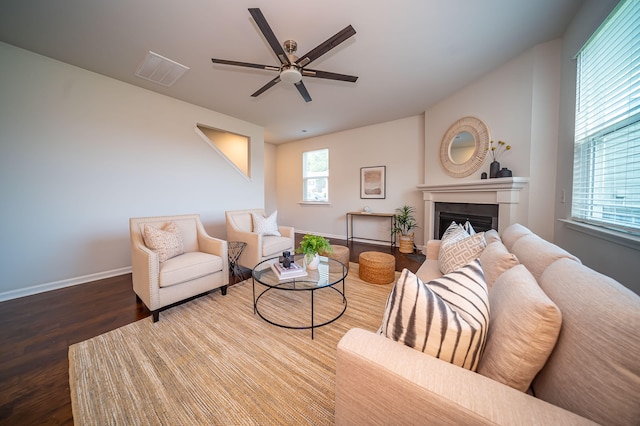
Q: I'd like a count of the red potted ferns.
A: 0